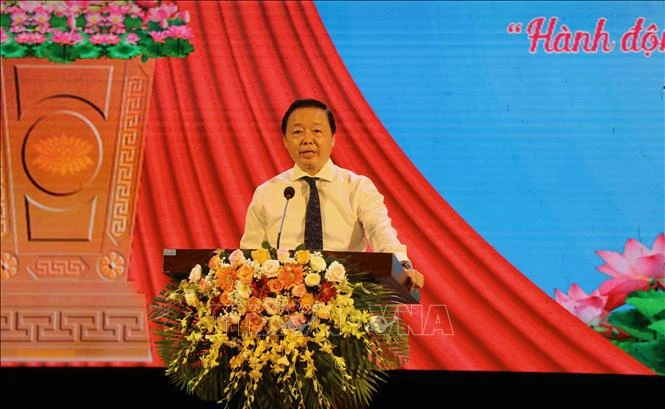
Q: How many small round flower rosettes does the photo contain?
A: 2